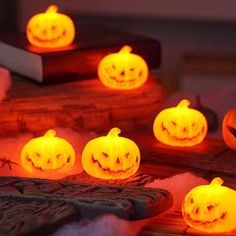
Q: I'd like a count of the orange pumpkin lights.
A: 6